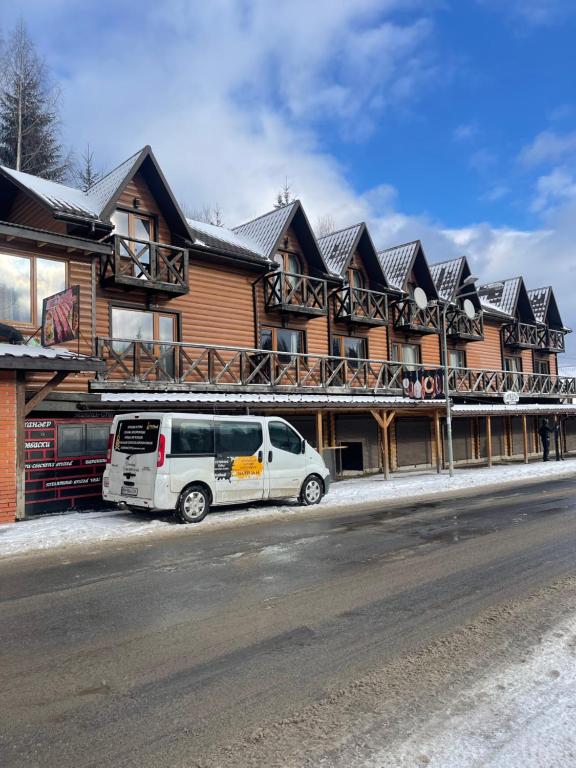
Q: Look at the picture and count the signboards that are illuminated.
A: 0